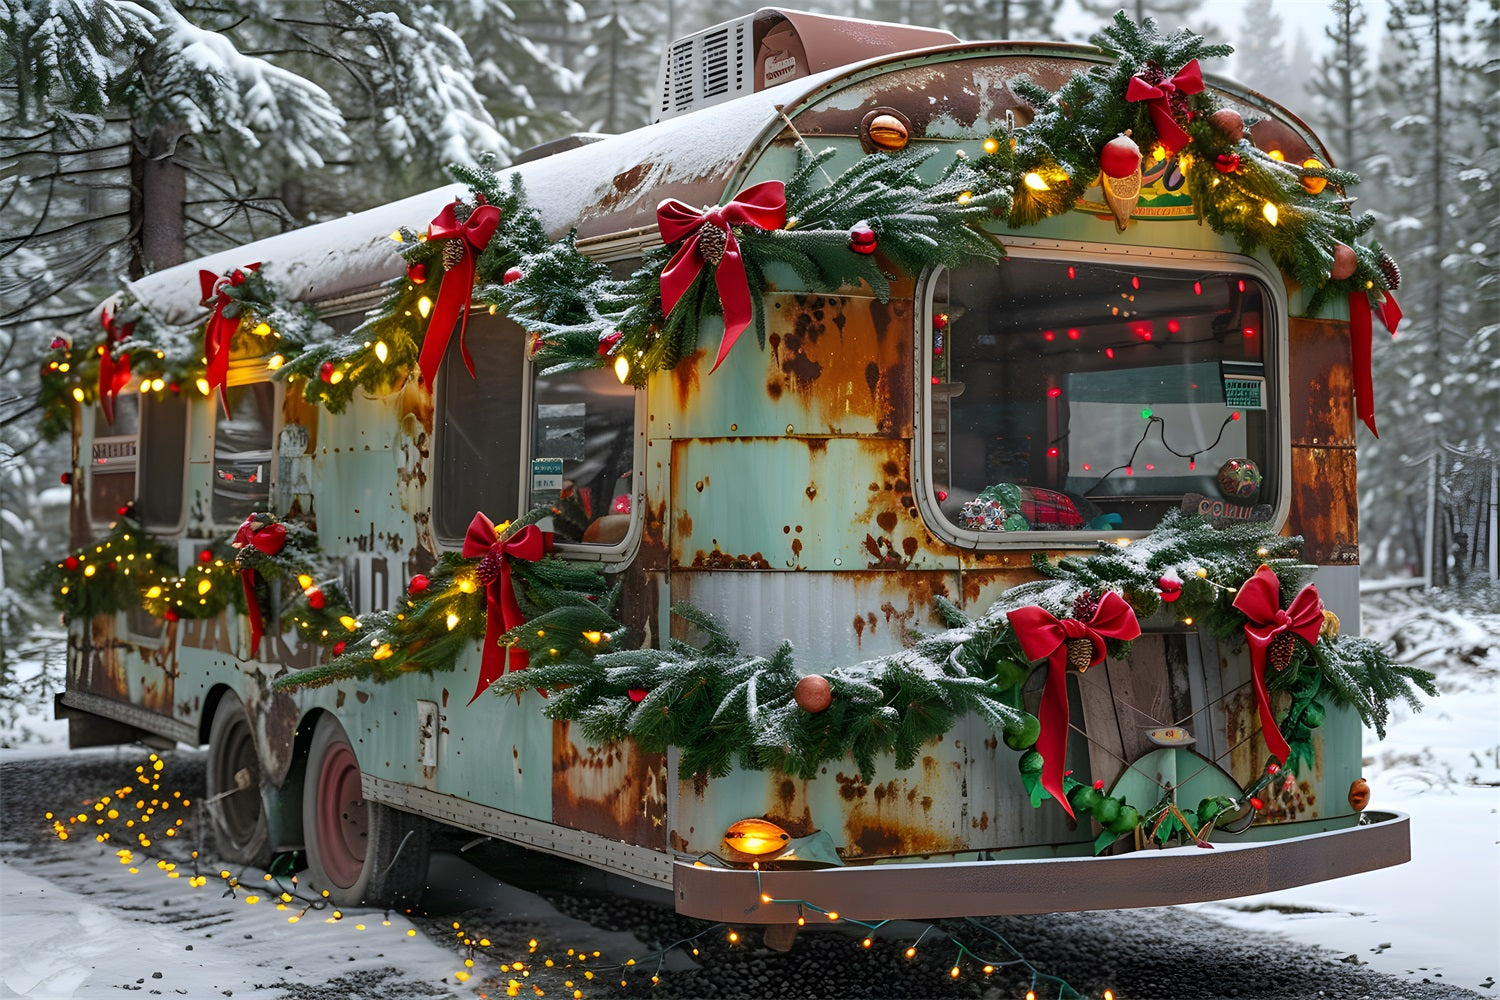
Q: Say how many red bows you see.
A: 10